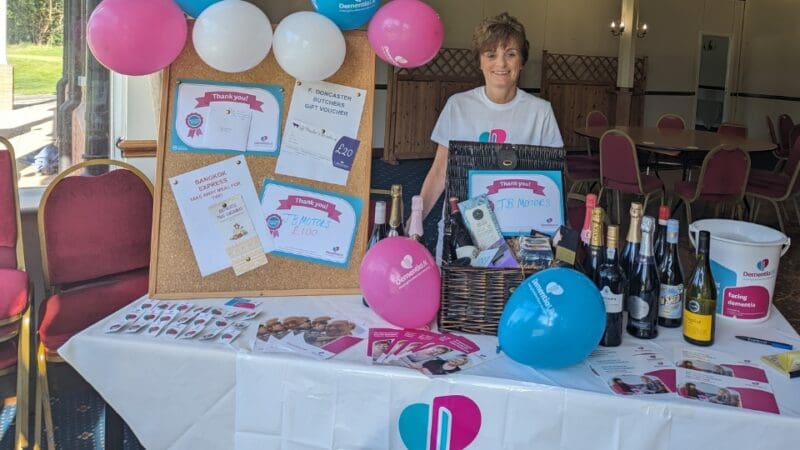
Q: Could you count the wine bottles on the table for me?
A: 12